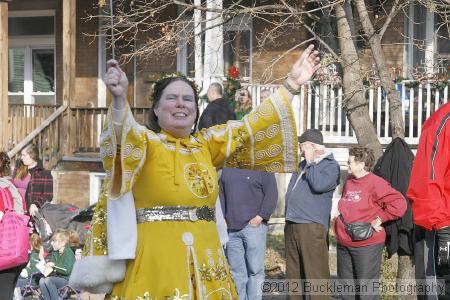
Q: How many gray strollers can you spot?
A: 1